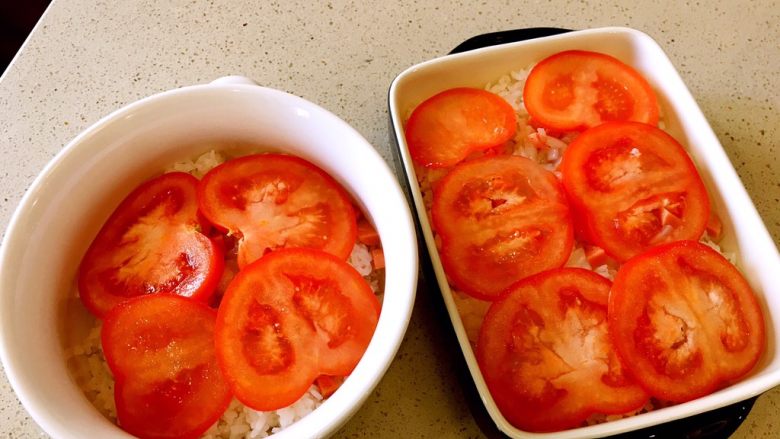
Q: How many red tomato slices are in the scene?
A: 10